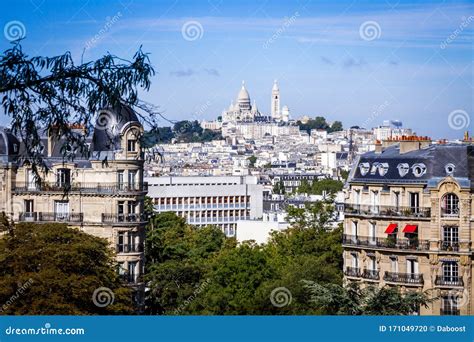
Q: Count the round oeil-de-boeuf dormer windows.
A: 5